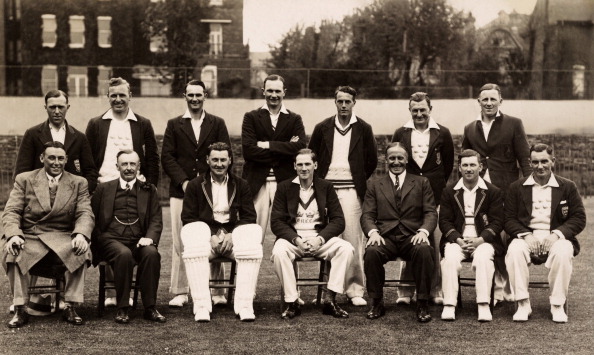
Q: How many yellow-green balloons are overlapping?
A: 0